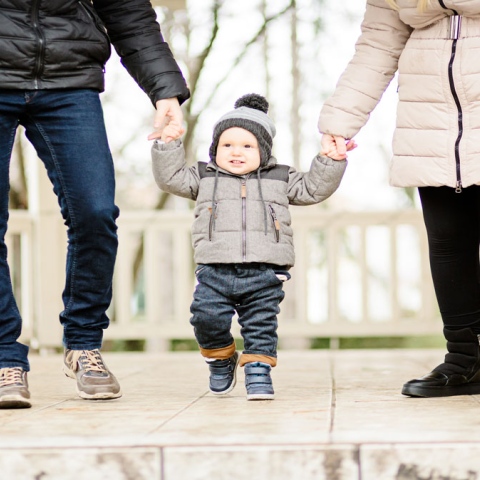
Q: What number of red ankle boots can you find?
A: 0